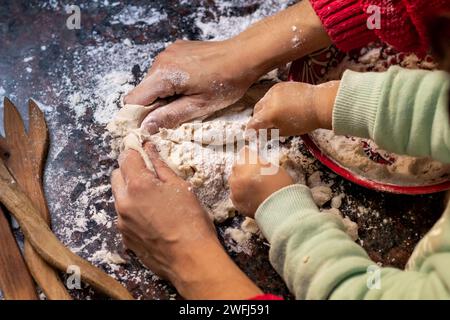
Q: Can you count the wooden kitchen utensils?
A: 3